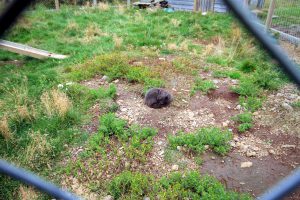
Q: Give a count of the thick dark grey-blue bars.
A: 4